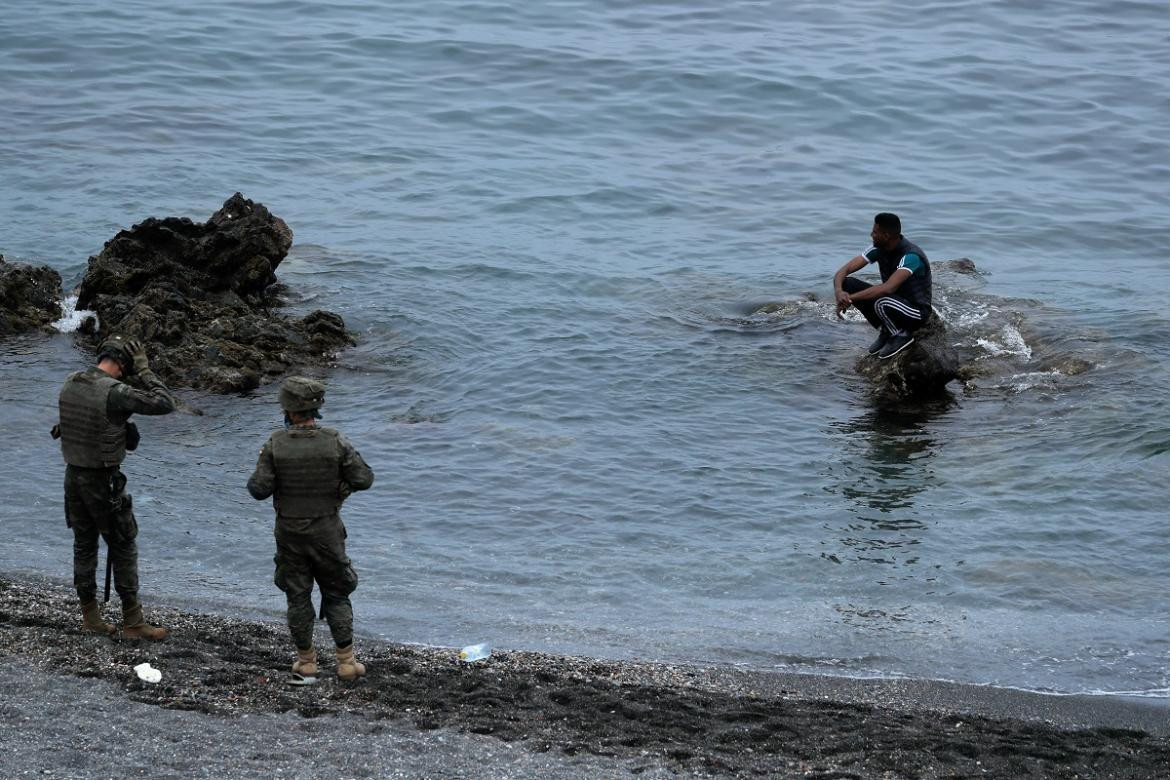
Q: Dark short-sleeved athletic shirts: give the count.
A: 1